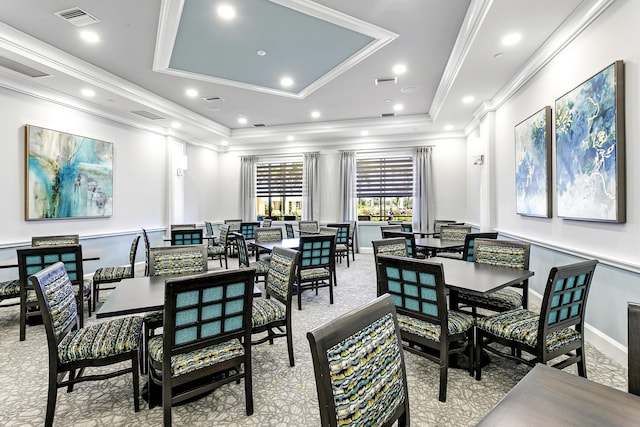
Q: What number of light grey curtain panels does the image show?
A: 4